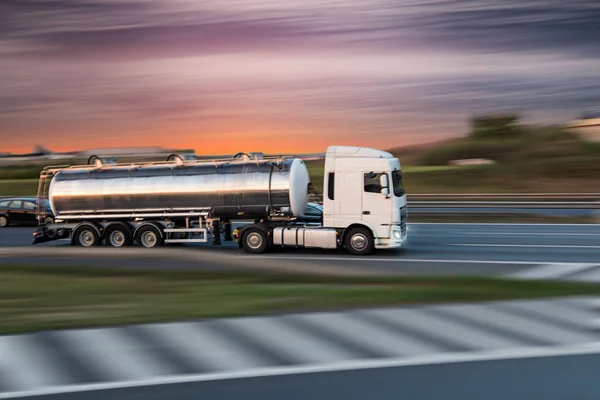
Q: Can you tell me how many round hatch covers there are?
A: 3